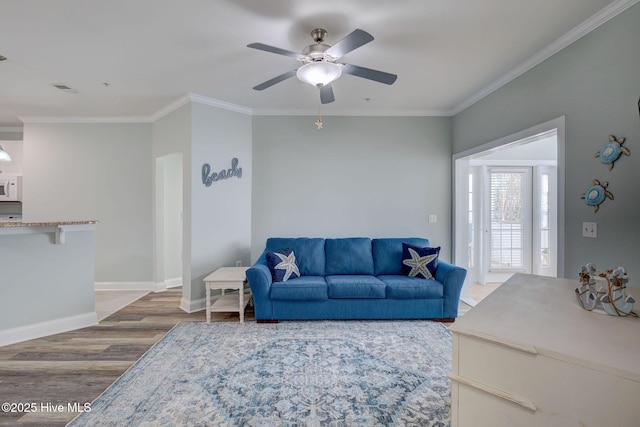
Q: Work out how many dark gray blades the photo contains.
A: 5